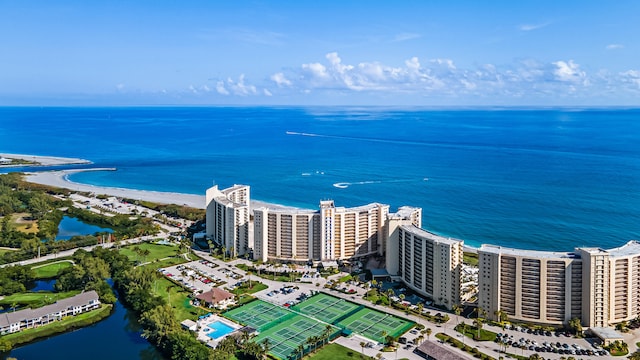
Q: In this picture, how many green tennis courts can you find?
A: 9